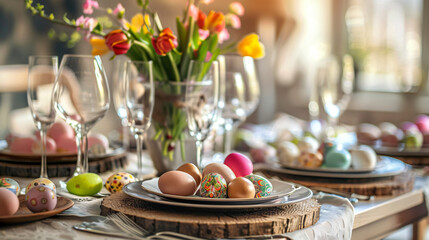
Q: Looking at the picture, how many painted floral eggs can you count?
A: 2